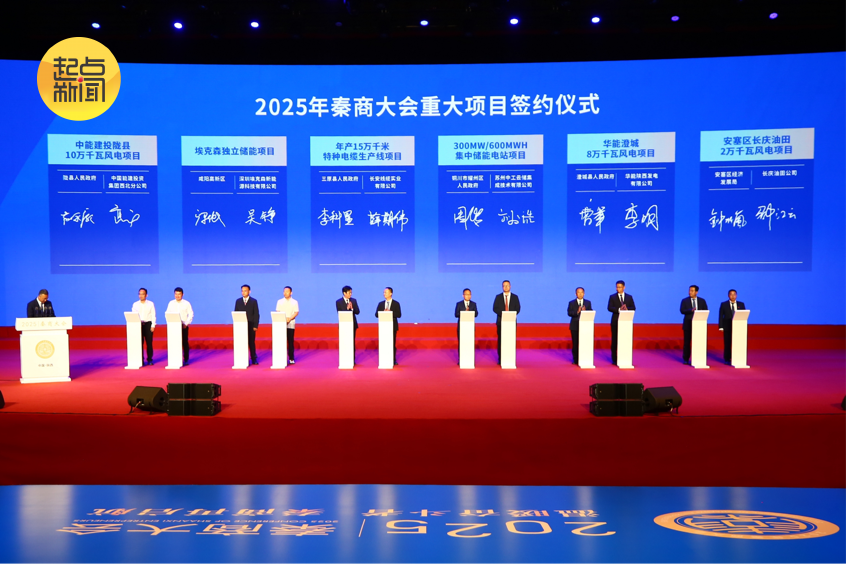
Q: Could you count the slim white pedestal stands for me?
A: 12